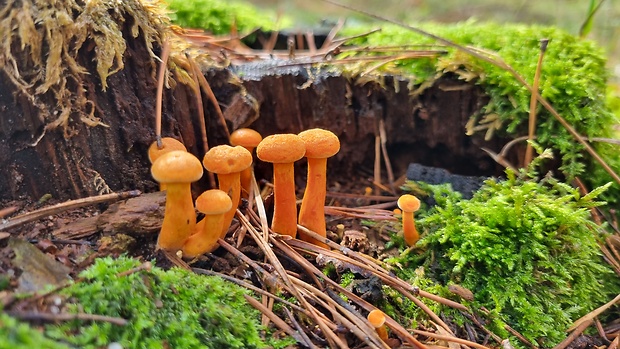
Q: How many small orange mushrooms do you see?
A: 9